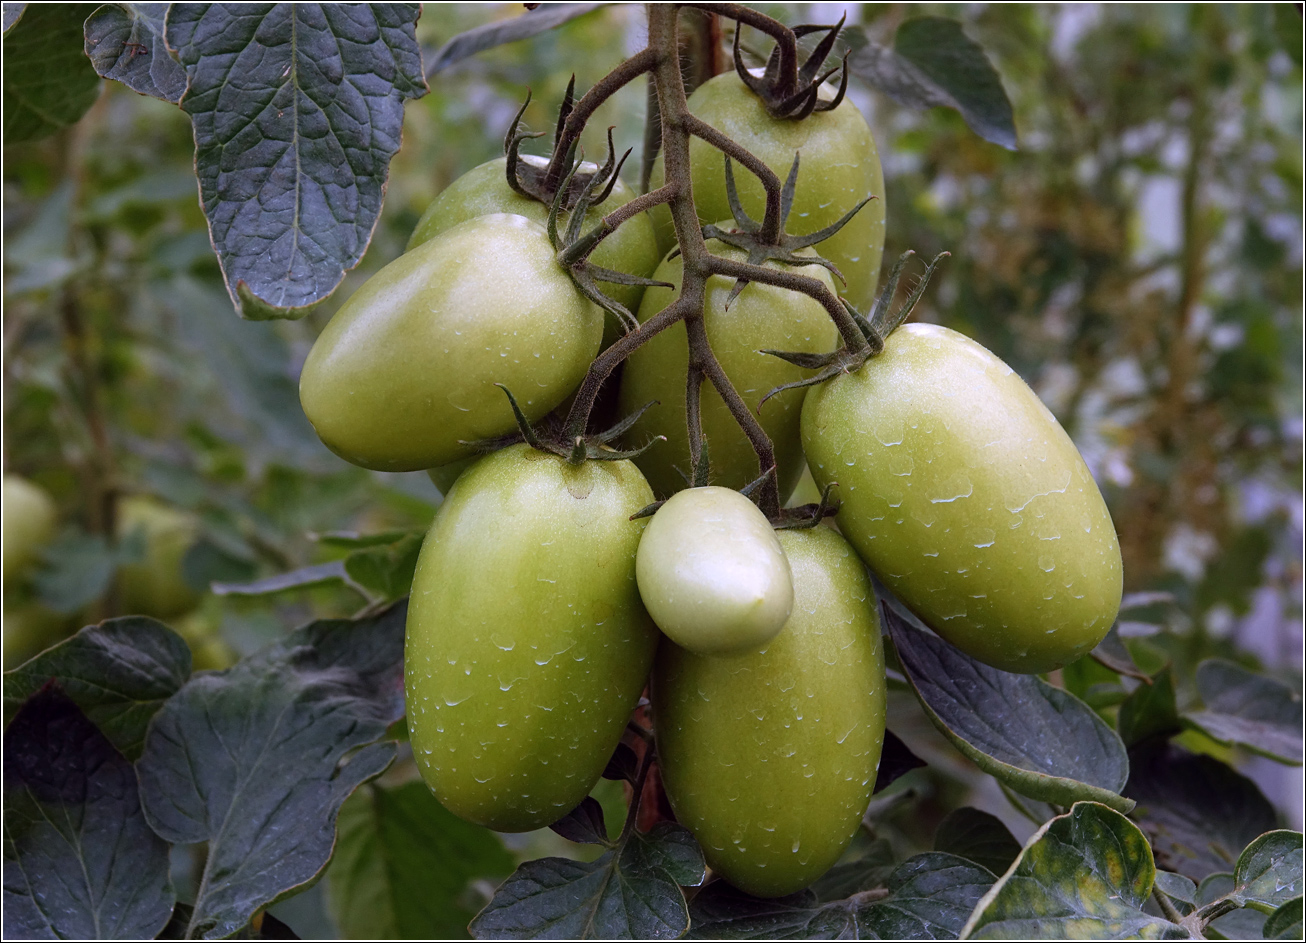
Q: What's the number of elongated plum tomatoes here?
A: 8